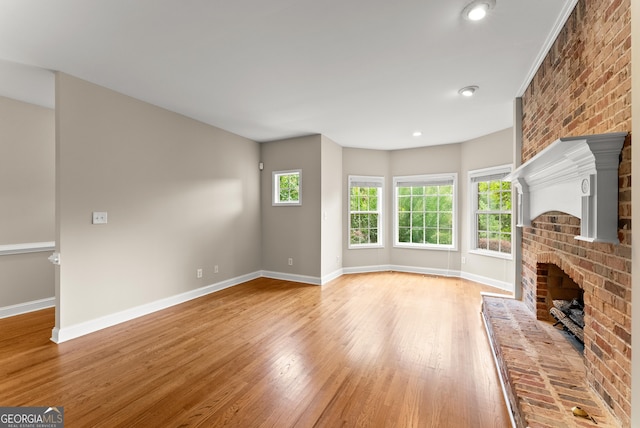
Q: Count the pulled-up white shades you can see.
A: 3